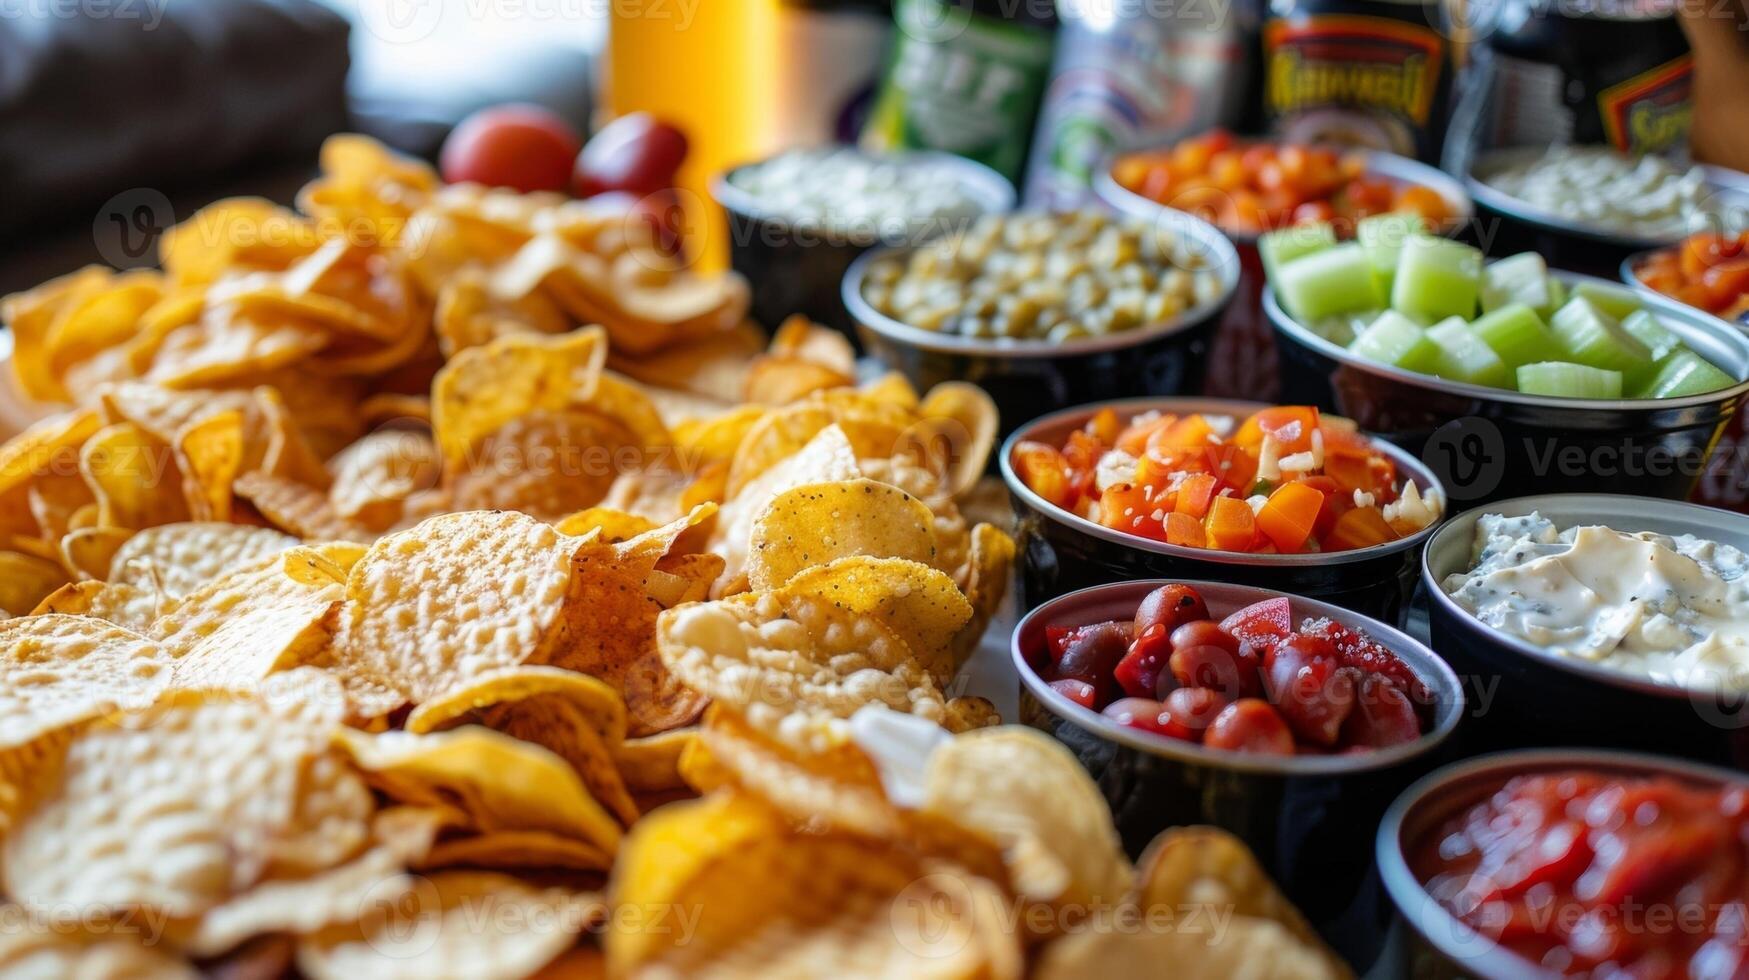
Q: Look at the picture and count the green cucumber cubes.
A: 13